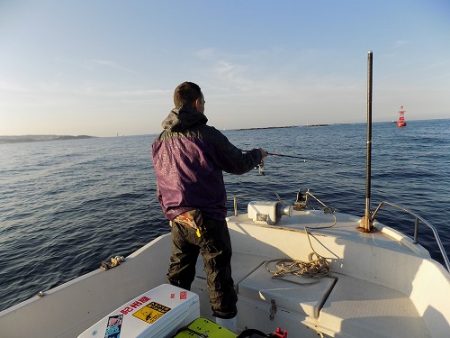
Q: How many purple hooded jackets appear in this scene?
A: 1